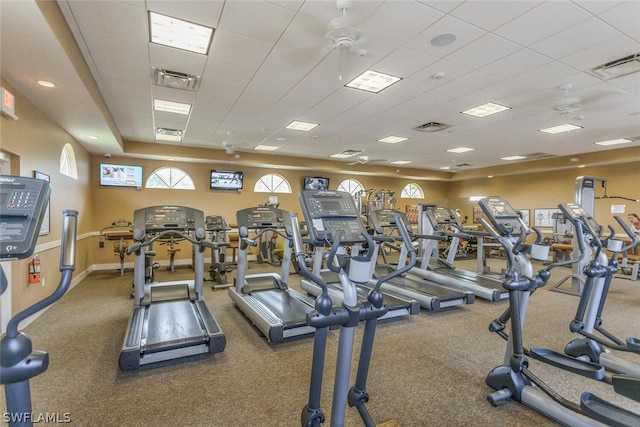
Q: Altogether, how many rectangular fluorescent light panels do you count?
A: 15